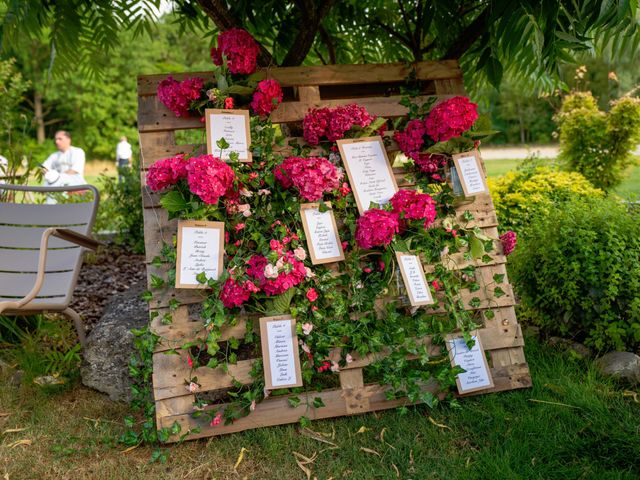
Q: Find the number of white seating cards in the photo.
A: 8